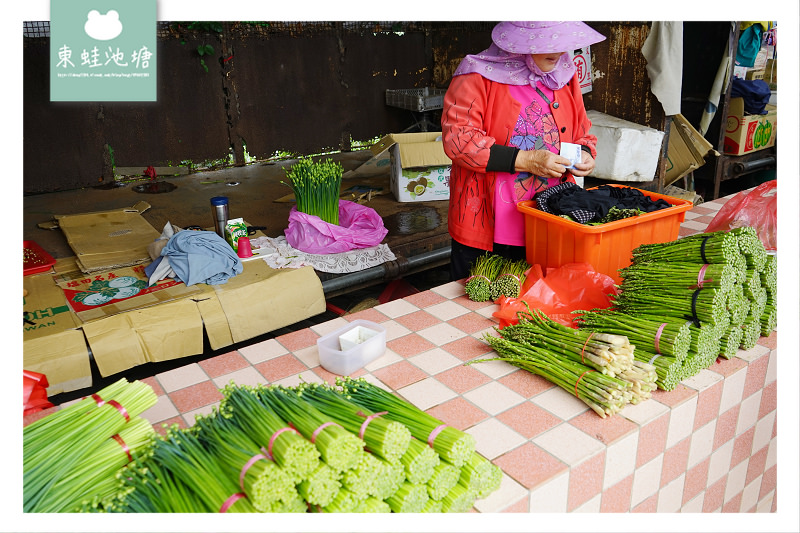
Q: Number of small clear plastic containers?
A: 1